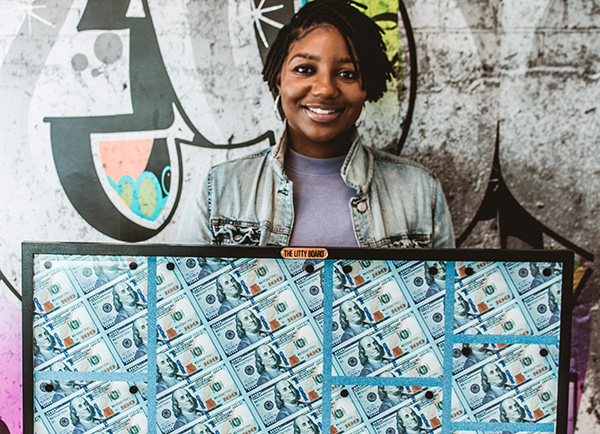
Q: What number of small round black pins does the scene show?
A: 14